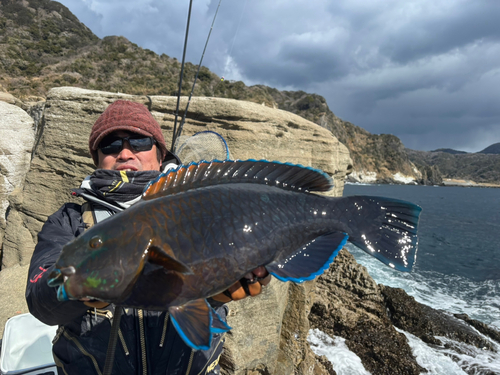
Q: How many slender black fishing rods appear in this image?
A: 2